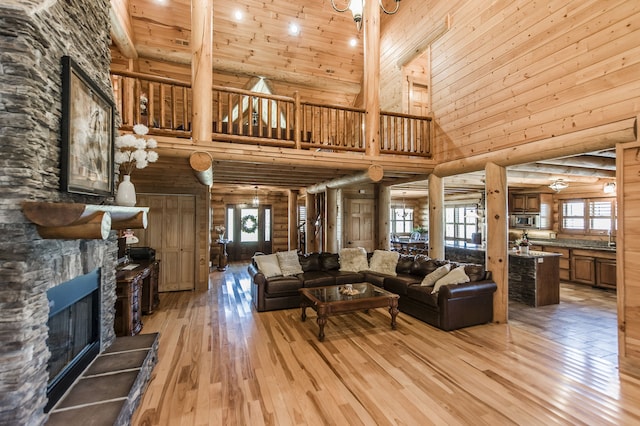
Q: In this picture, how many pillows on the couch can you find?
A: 6